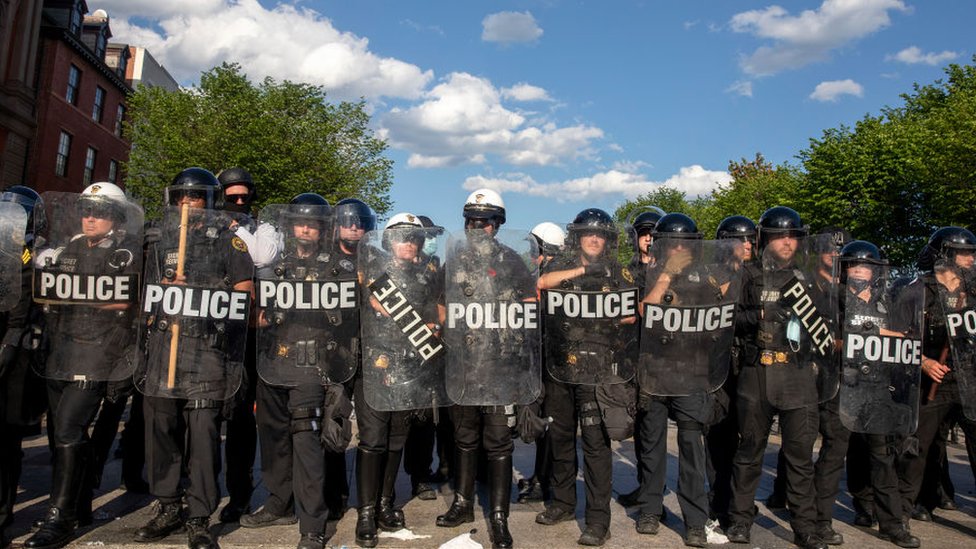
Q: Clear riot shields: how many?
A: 11